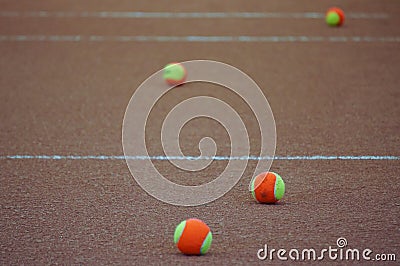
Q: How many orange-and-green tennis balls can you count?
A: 4